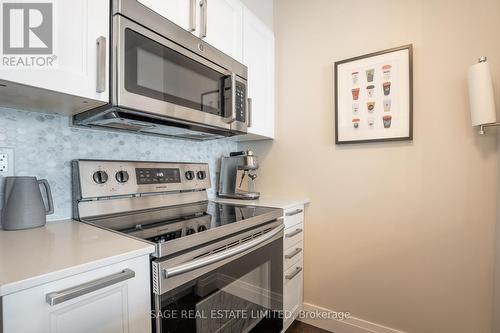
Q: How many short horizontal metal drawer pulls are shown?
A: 4